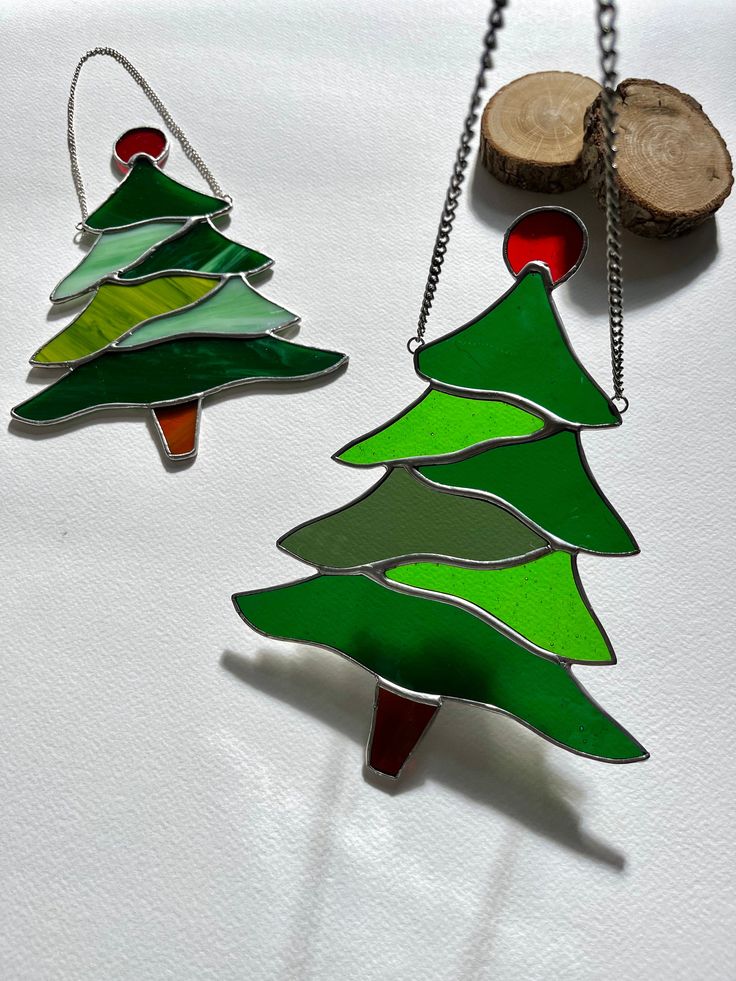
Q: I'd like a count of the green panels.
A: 12